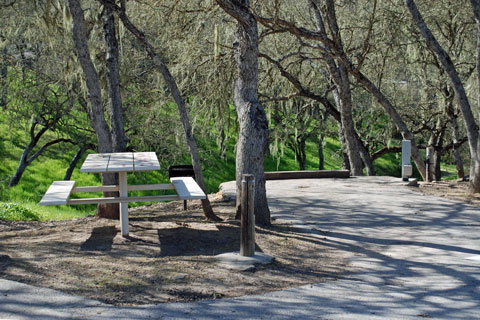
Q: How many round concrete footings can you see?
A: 1